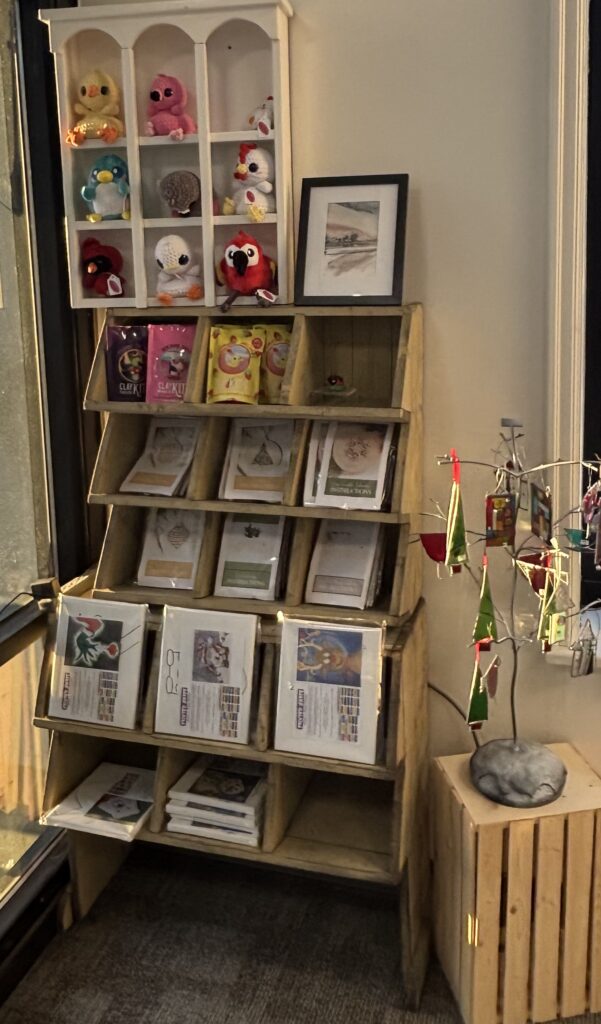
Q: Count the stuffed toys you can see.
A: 9